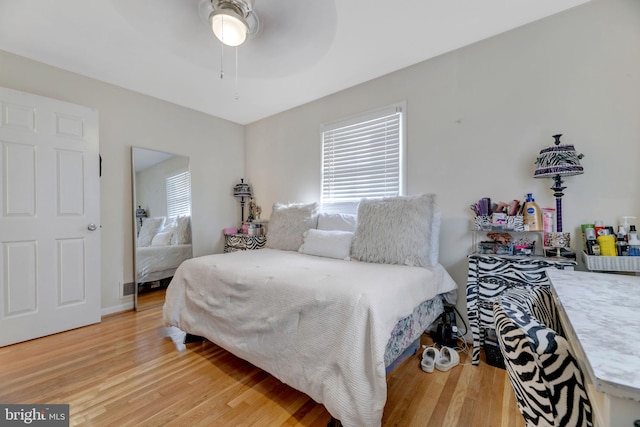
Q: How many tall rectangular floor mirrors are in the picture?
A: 1